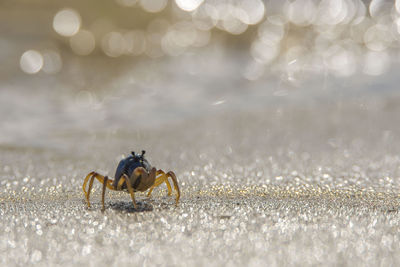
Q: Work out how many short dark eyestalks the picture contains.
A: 2